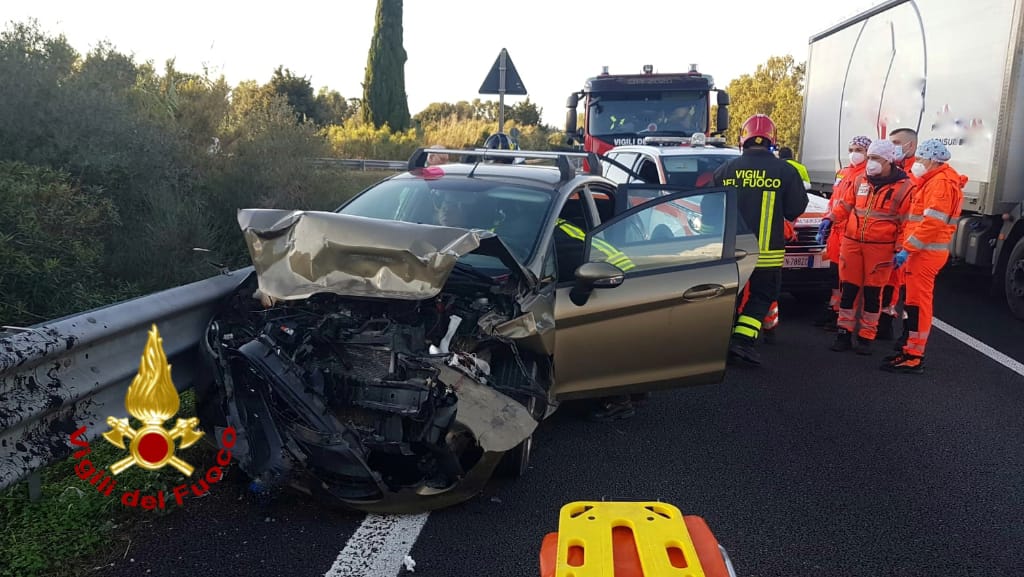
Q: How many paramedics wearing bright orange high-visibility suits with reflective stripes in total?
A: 4